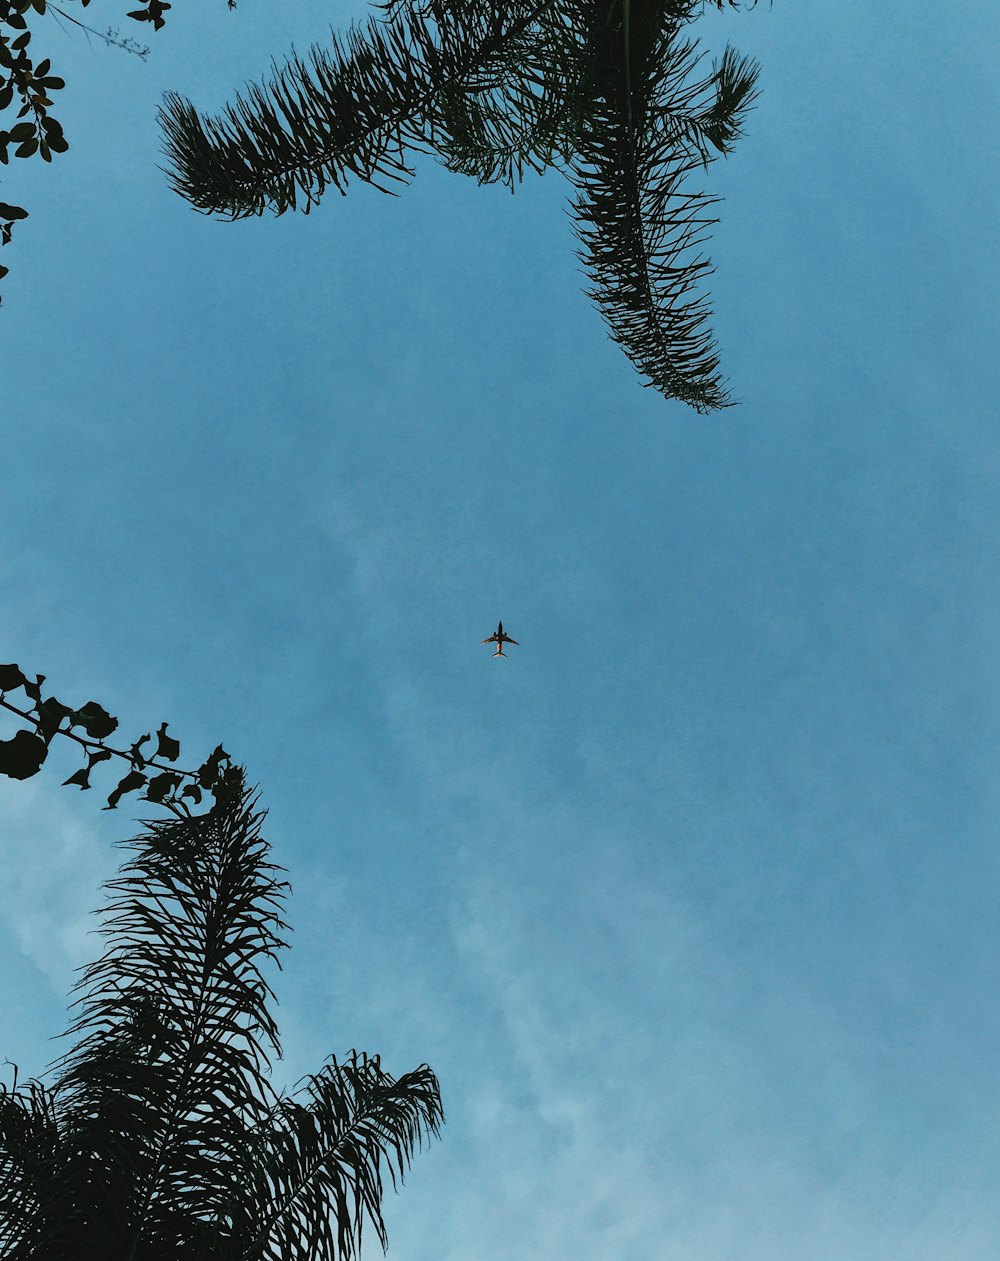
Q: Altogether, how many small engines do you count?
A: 2